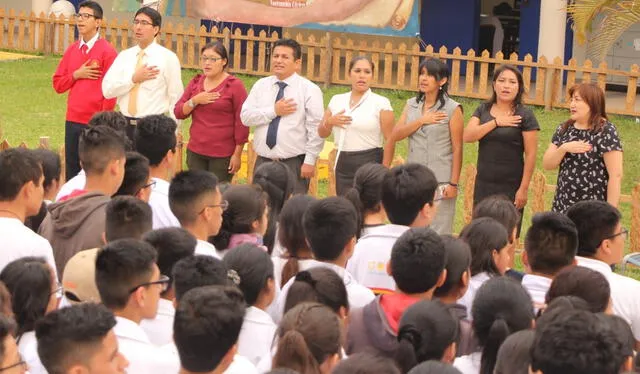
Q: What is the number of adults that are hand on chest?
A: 8